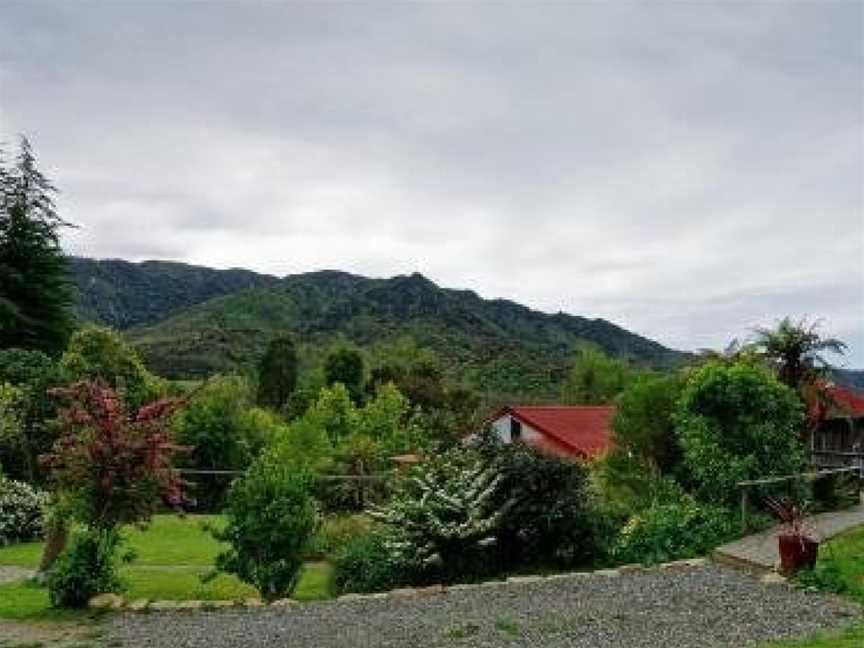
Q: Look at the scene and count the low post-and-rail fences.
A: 1